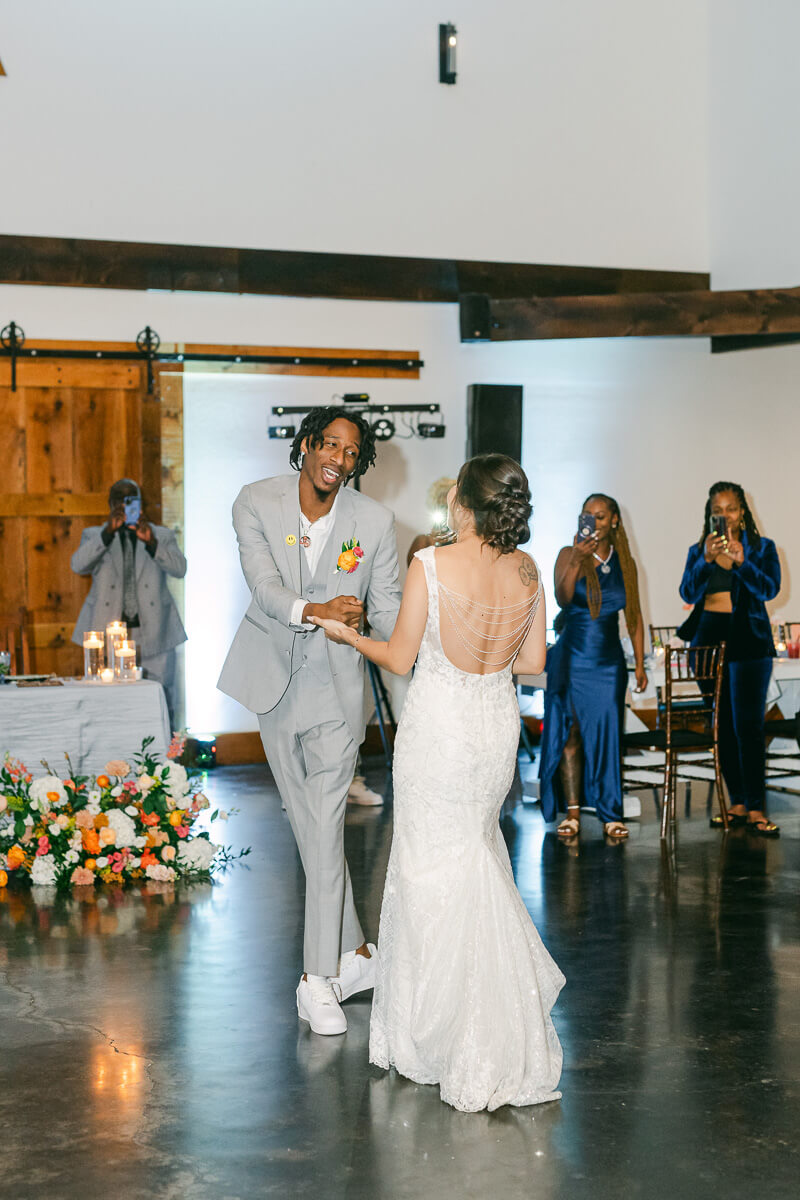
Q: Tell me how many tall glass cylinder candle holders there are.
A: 3